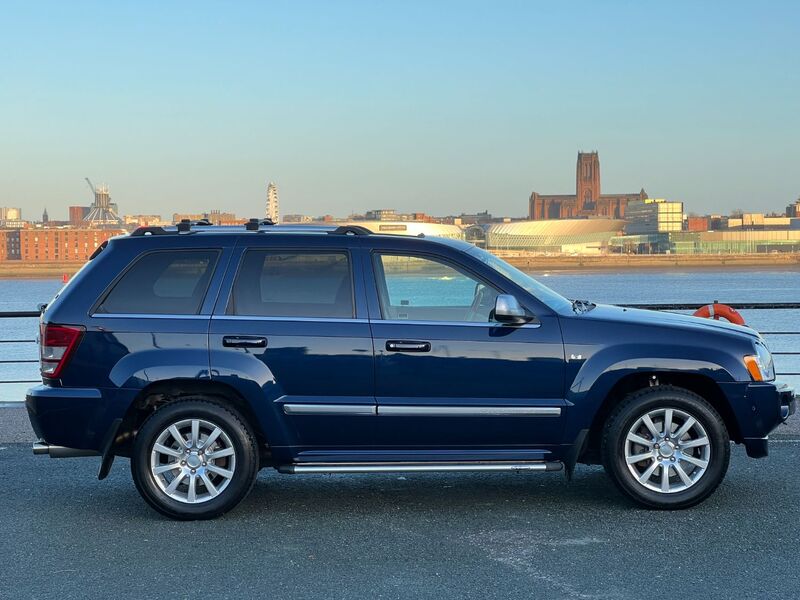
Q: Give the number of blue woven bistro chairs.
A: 0